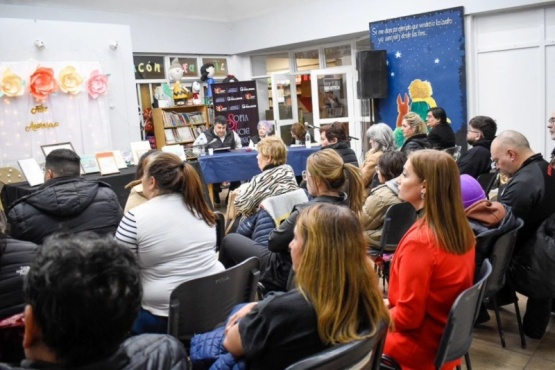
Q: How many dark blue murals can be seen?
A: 1